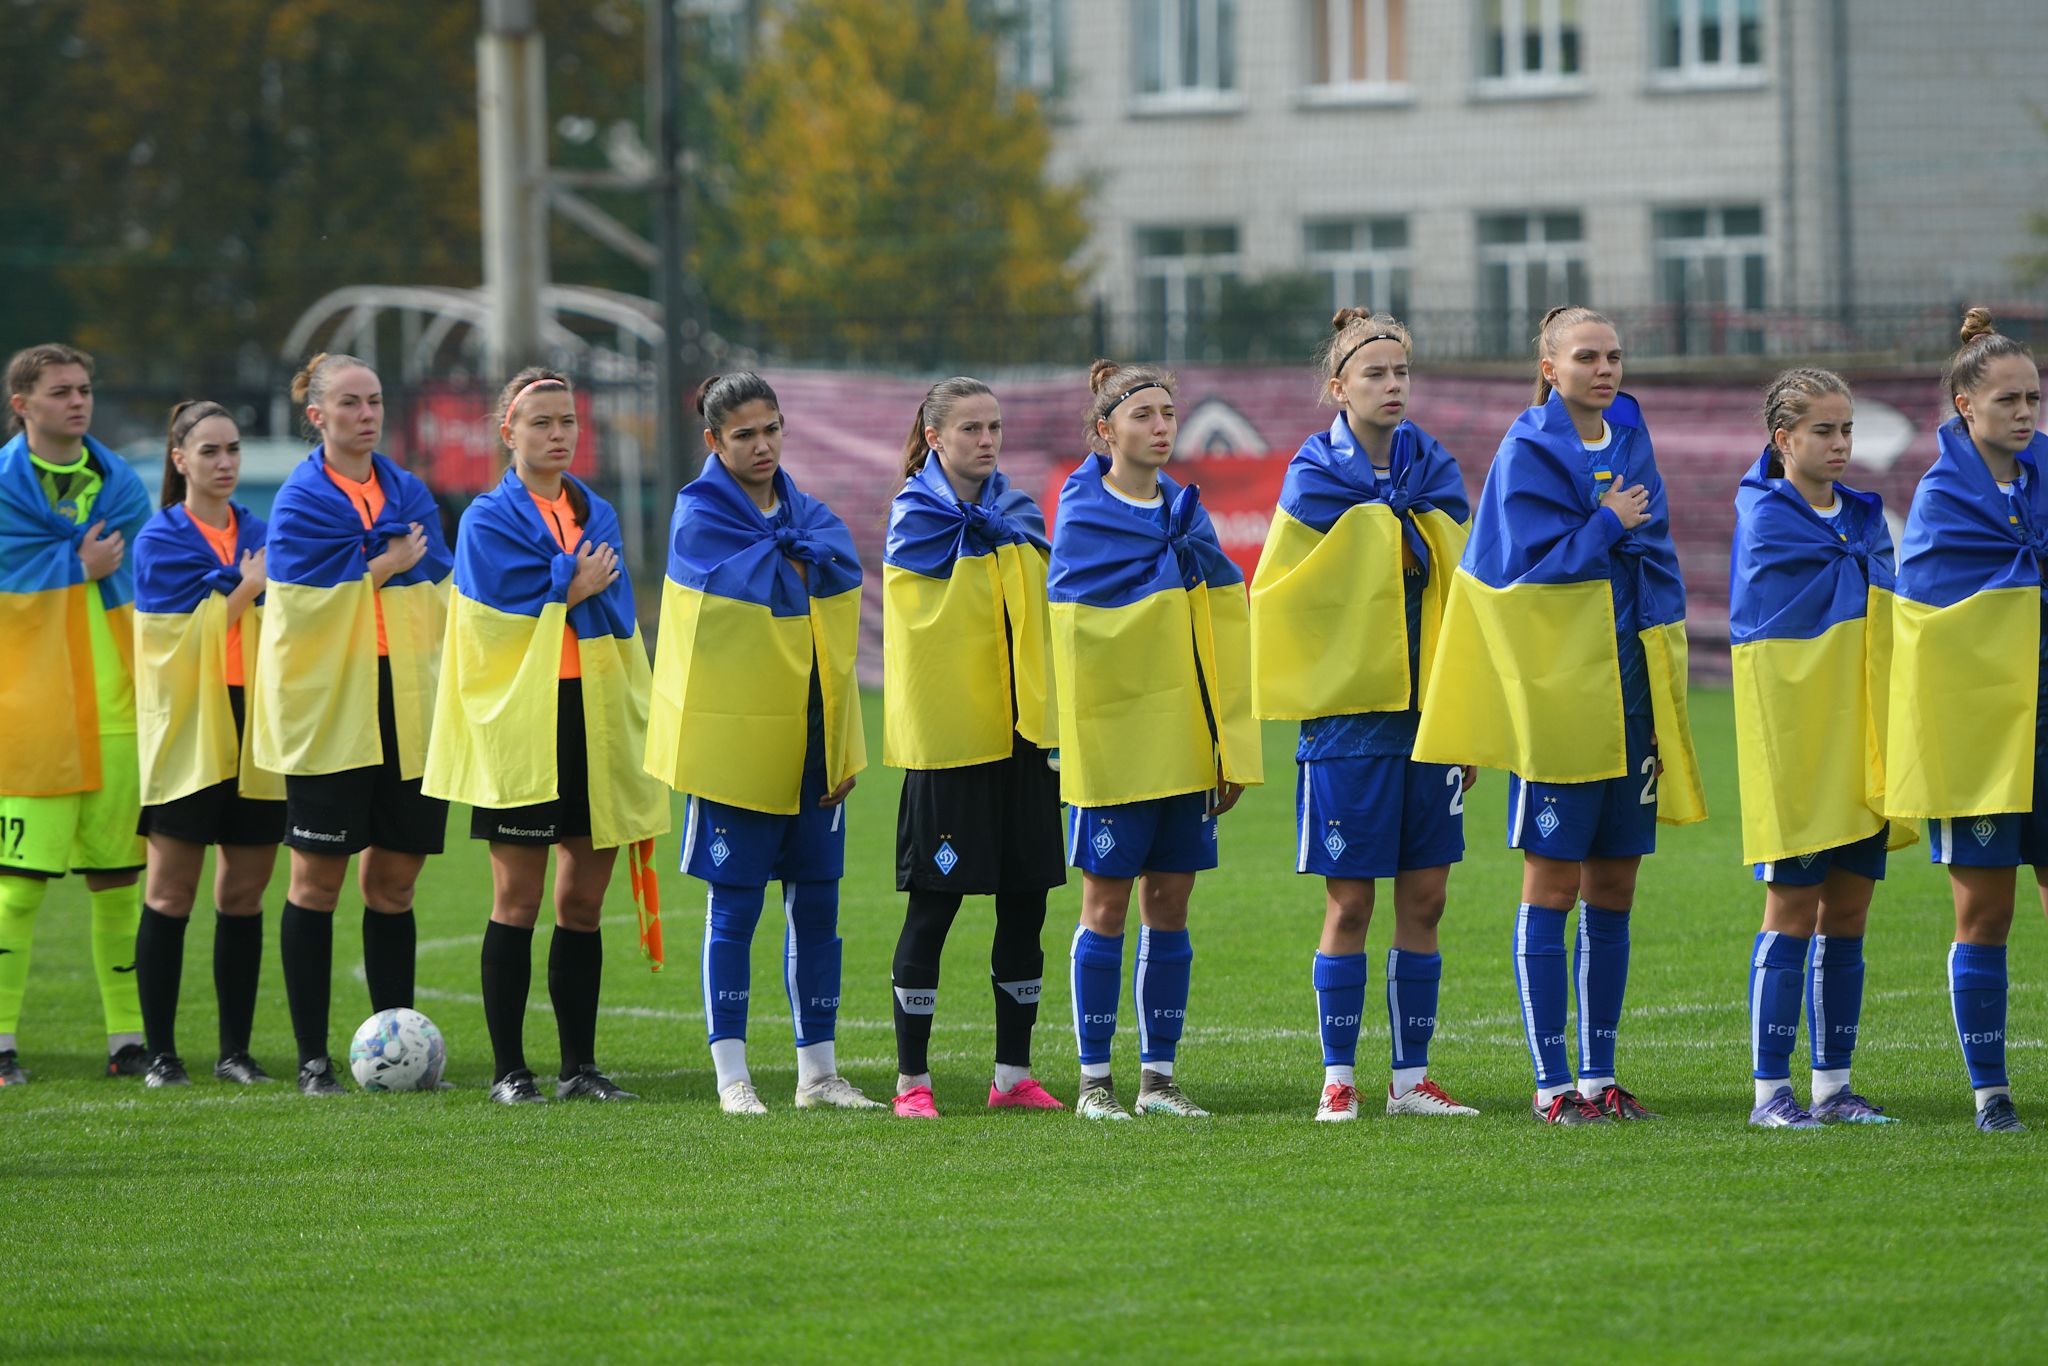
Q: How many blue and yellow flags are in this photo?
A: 11